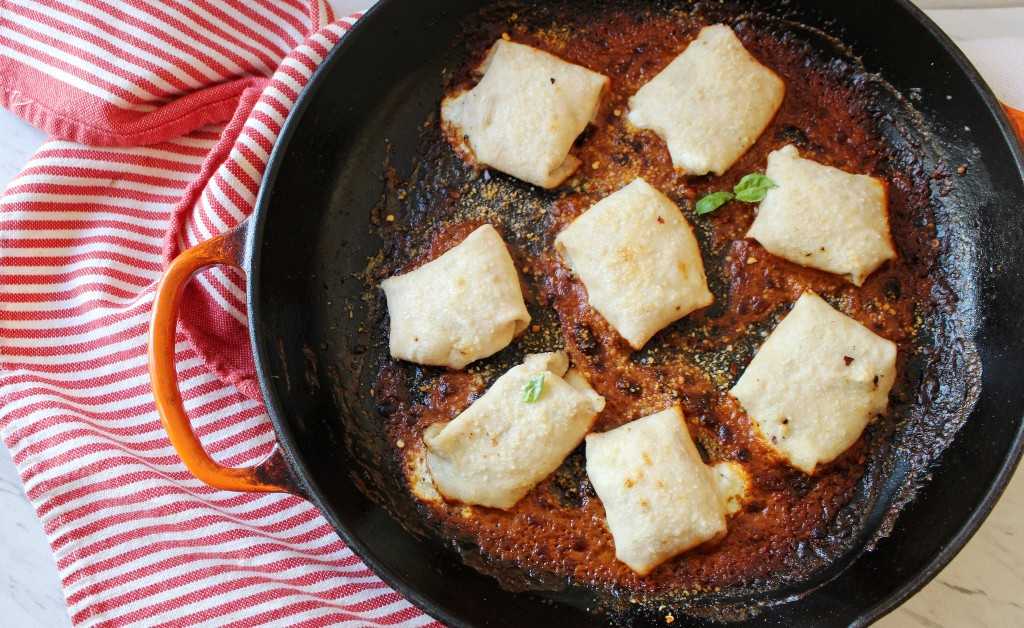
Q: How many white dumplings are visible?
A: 8